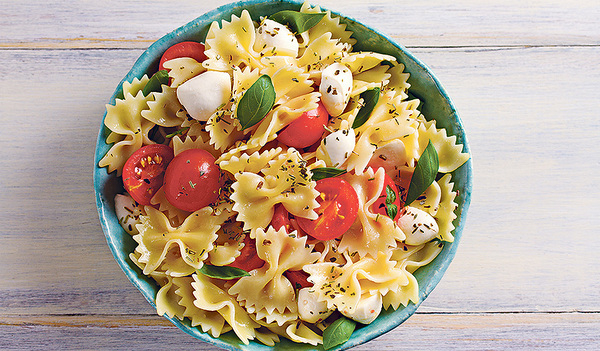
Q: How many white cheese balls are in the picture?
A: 8